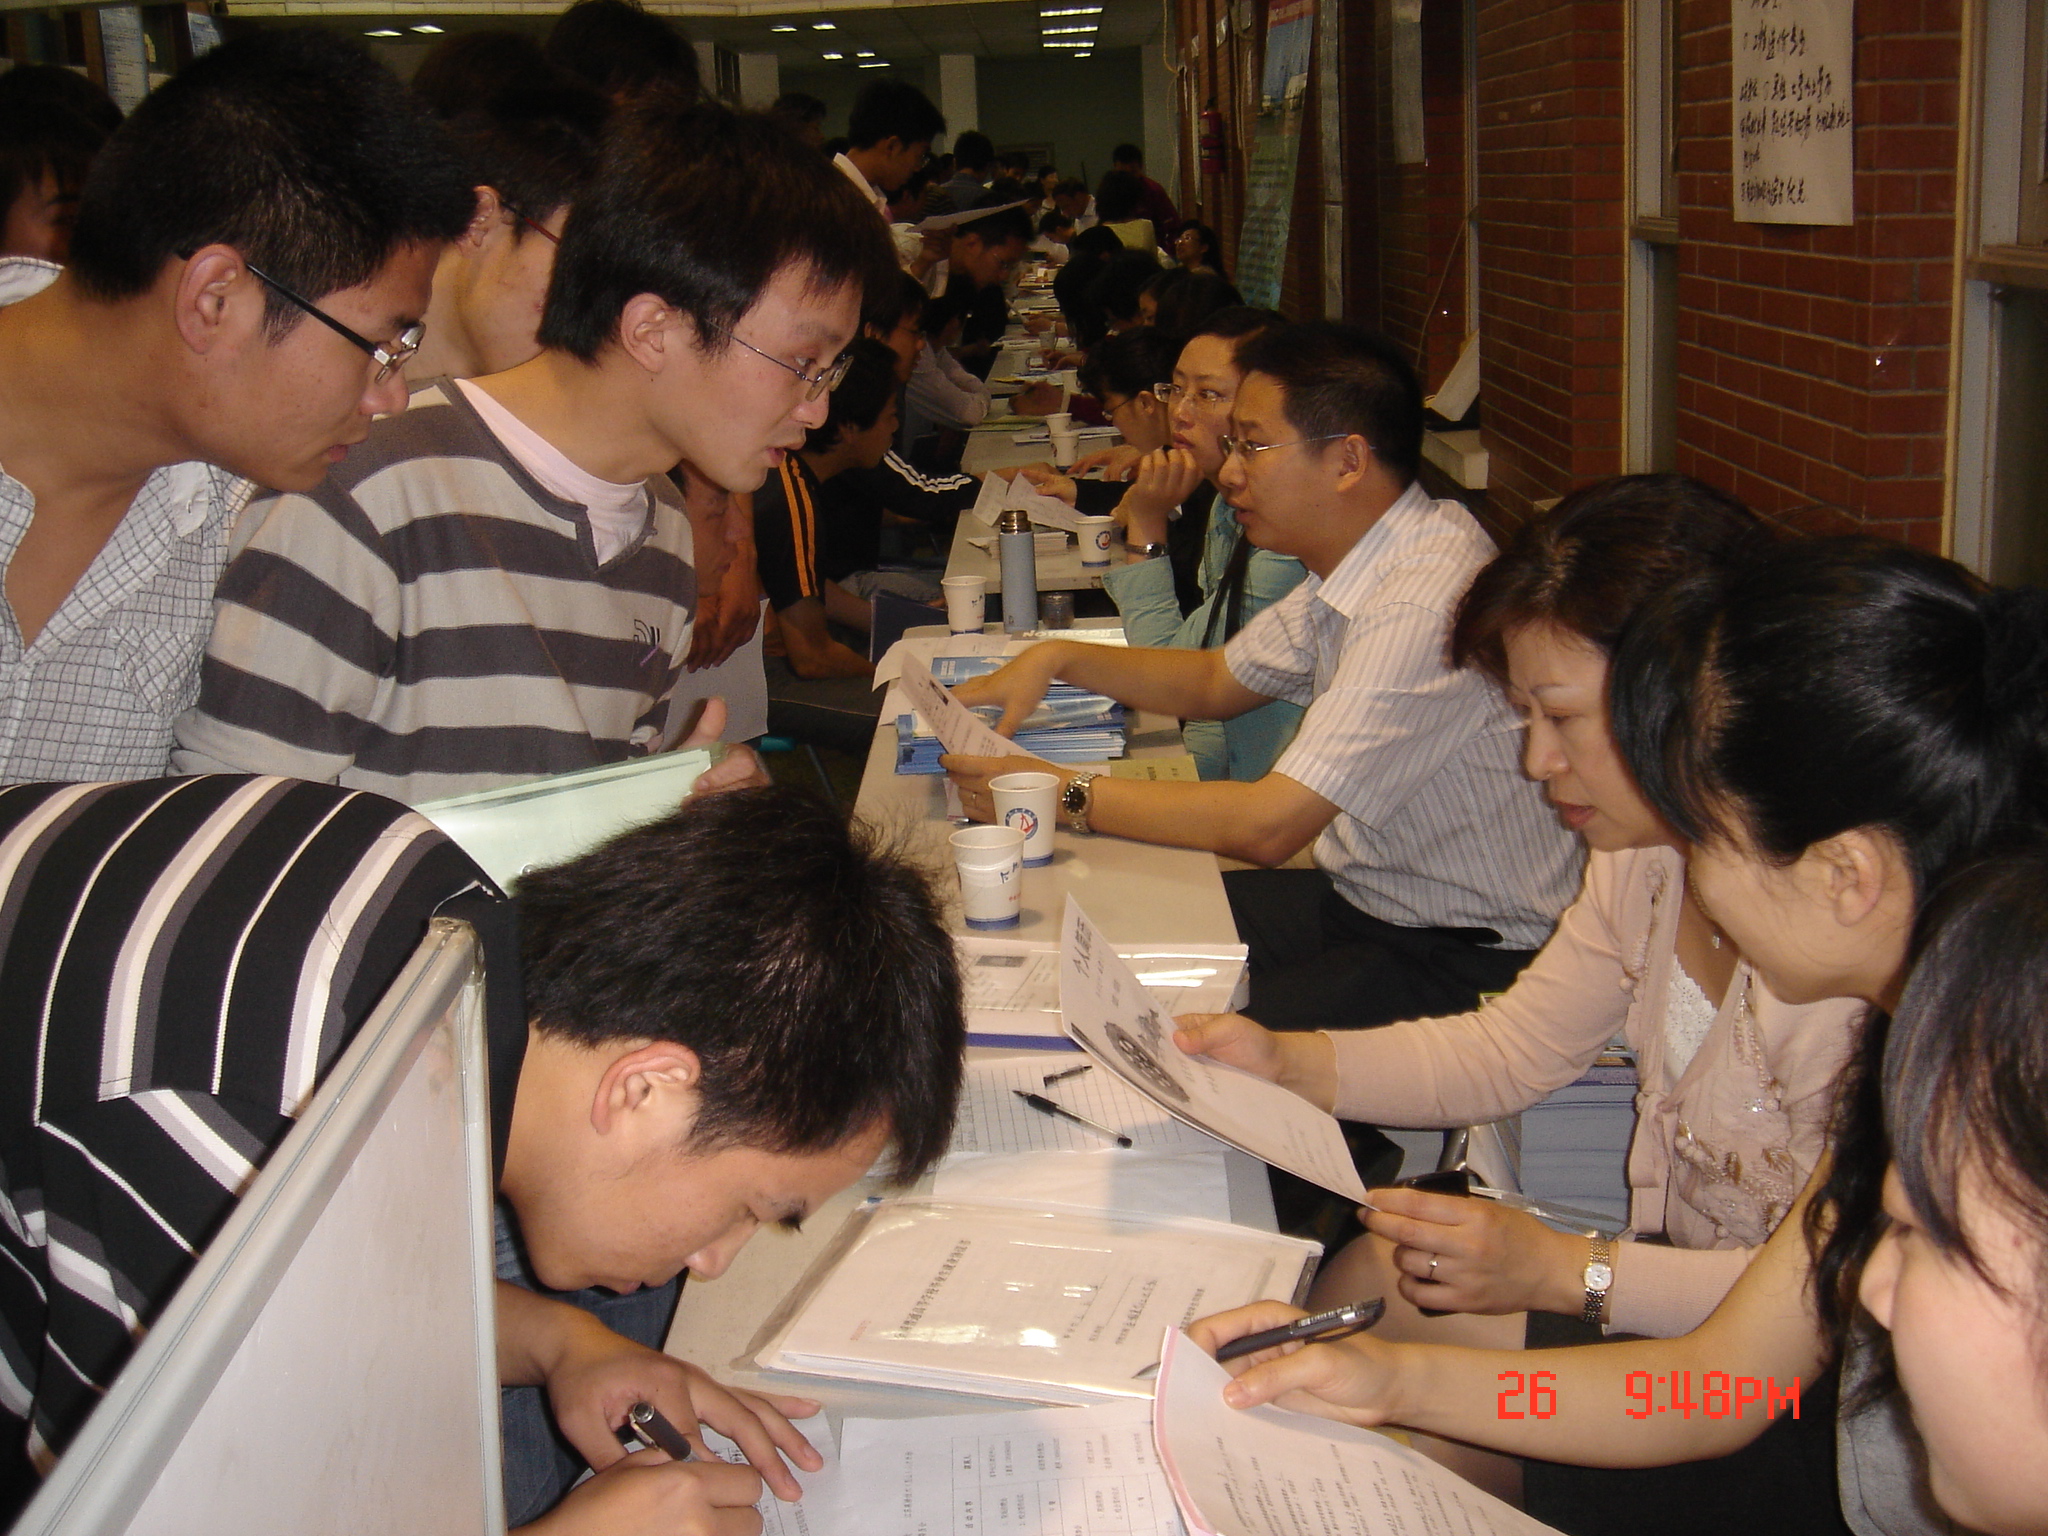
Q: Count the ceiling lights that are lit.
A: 11